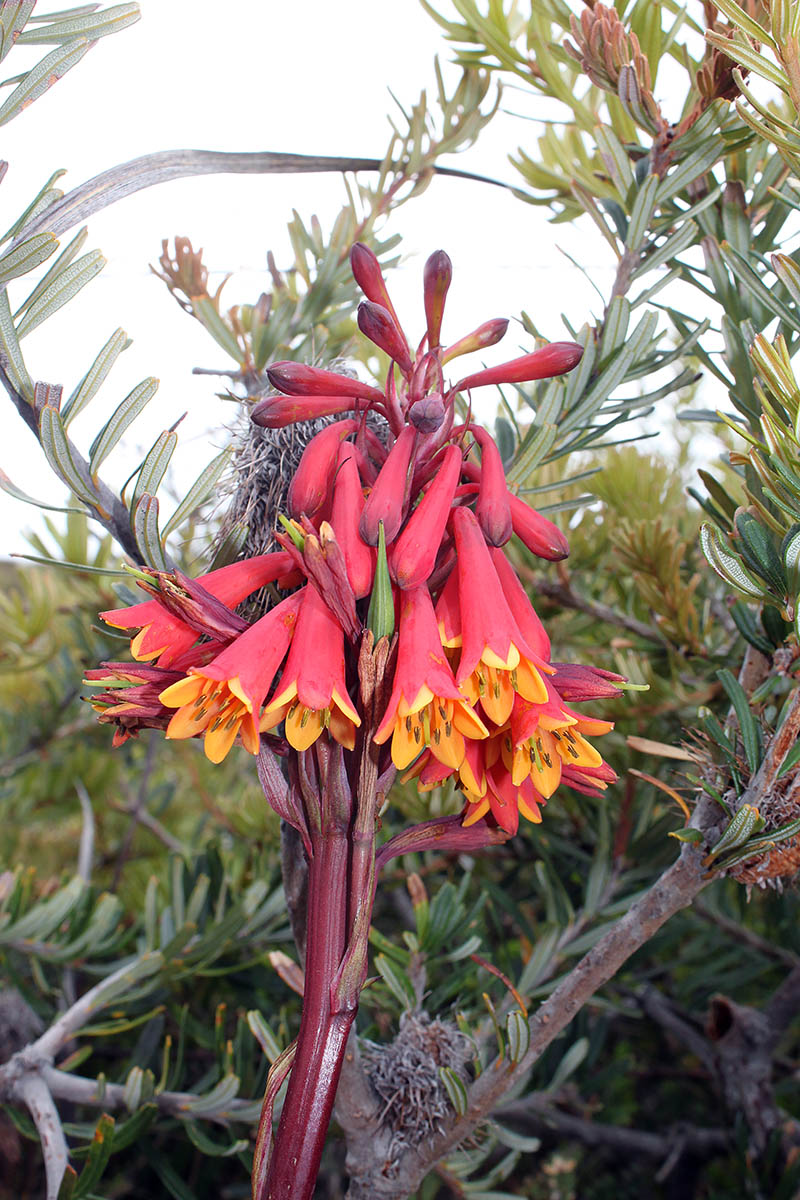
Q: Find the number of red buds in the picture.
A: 14